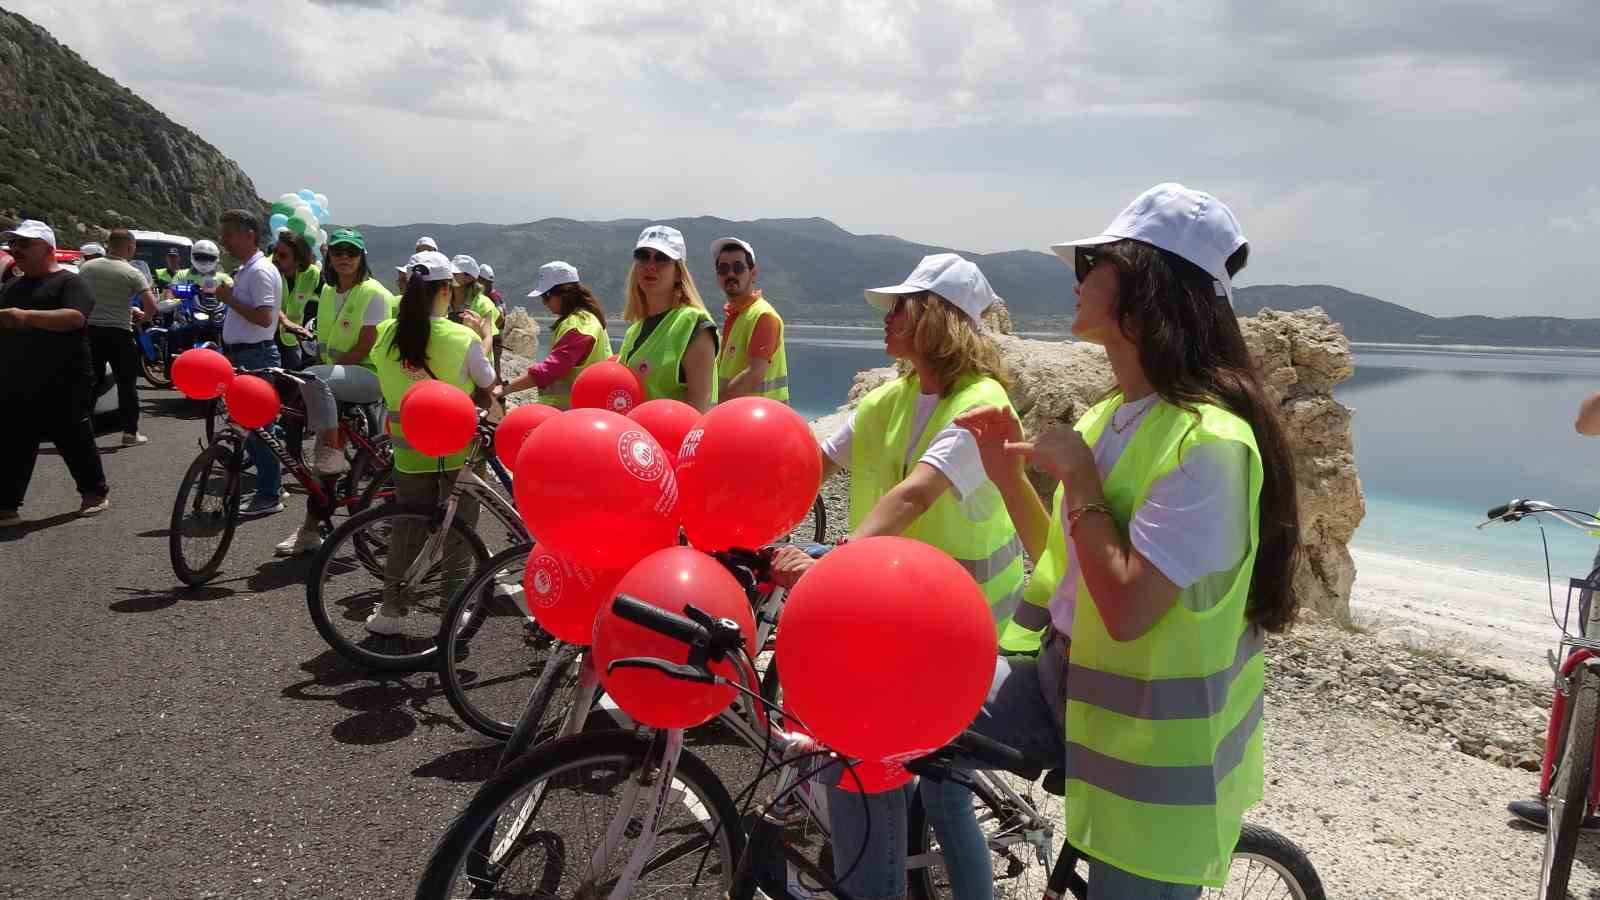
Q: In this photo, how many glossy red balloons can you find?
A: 12